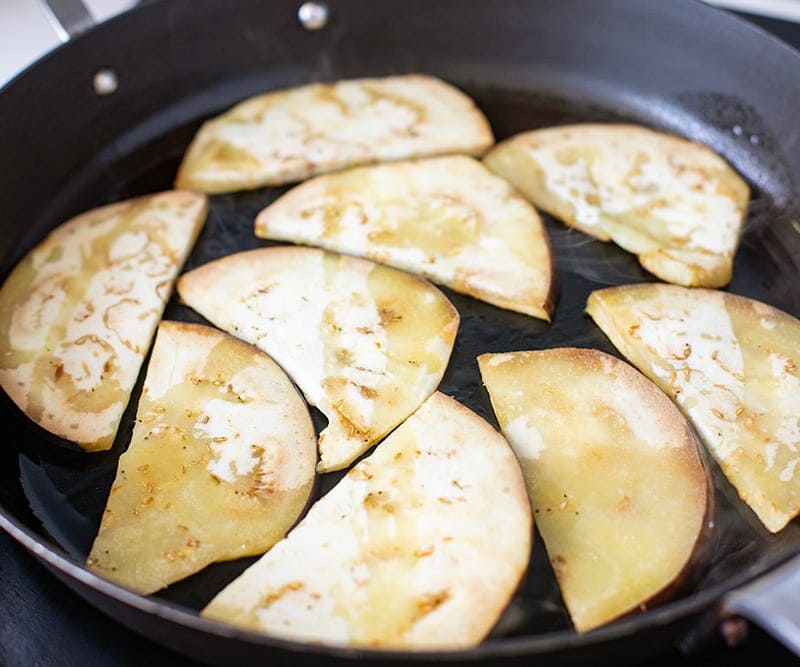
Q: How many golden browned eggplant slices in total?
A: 9